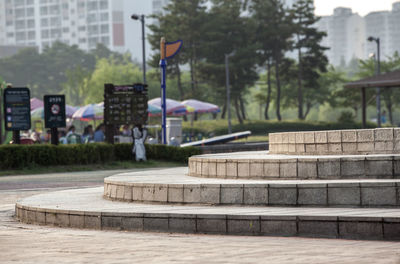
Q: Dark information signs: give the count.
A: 3